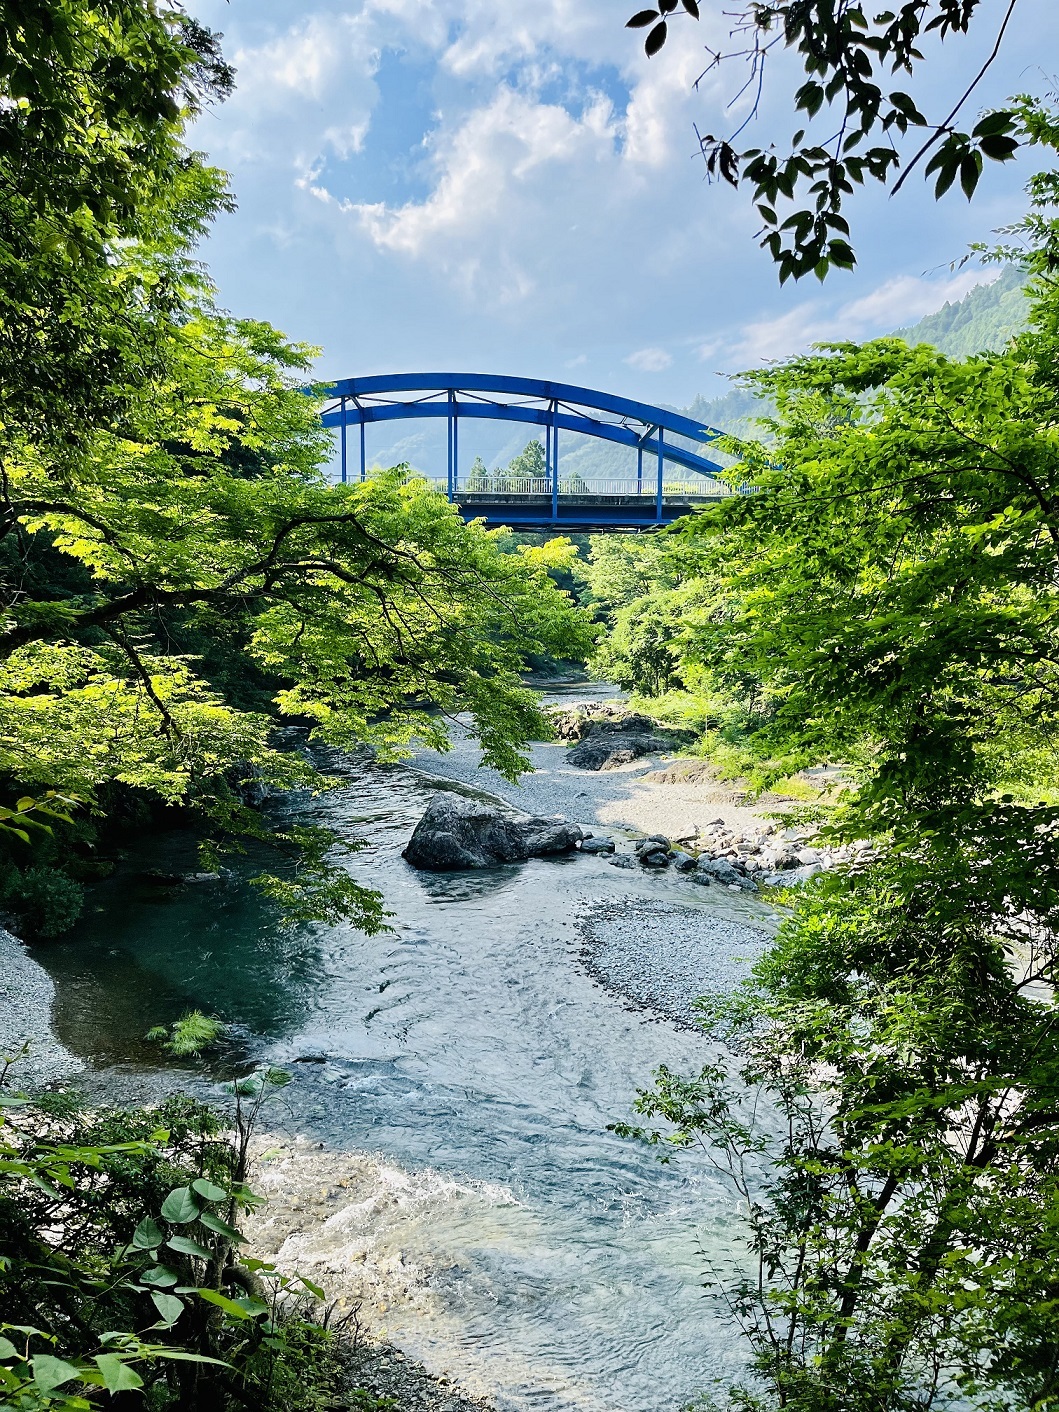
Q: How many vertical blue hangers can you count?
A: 8